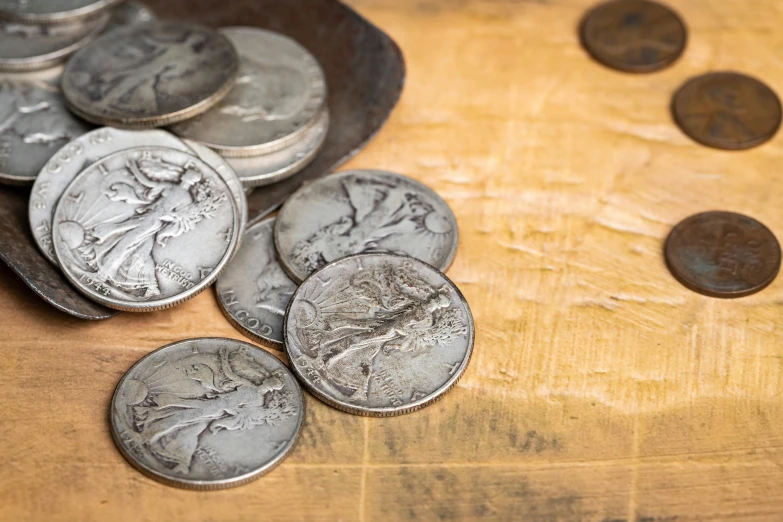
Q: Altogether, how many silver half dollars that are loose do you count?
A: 4